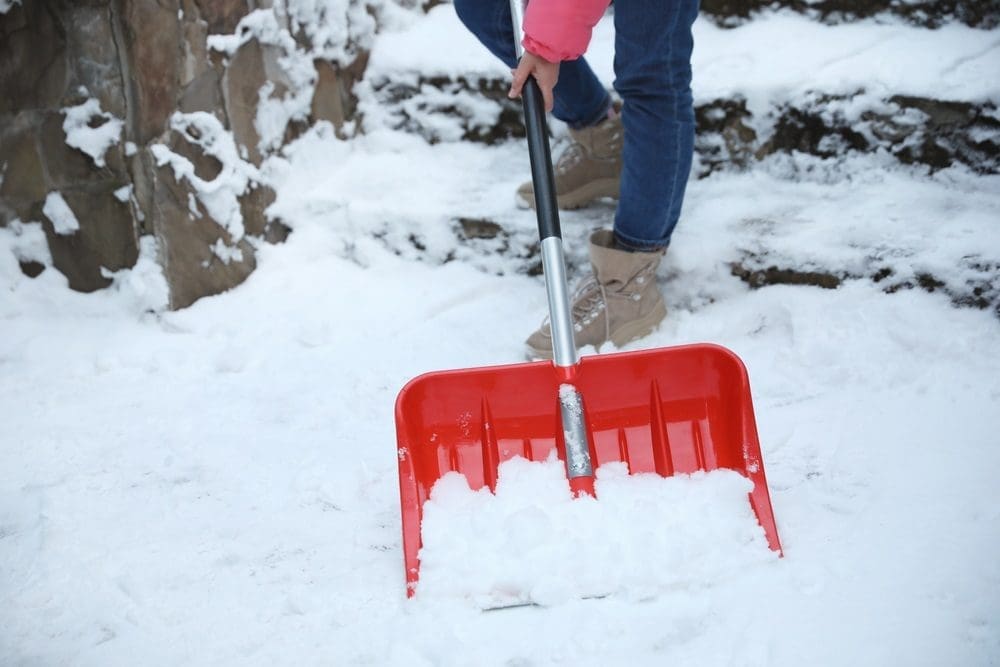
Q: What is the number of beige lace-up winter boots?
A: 2